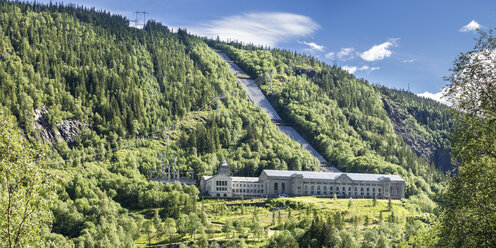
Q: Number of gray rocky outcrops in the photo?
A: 2